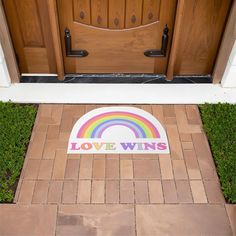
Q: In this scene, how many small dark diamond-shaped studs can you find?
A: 5